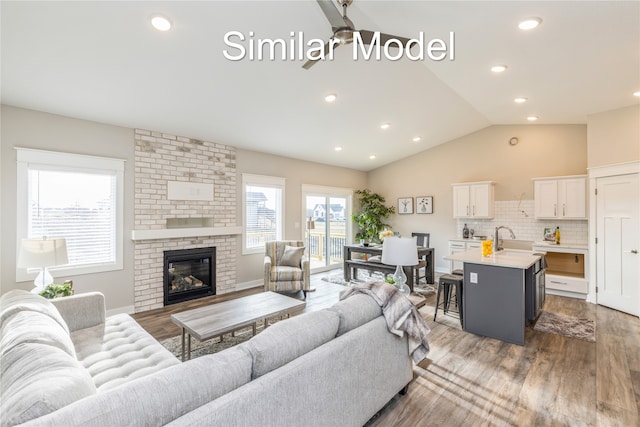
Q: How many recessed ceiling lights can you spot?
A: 11